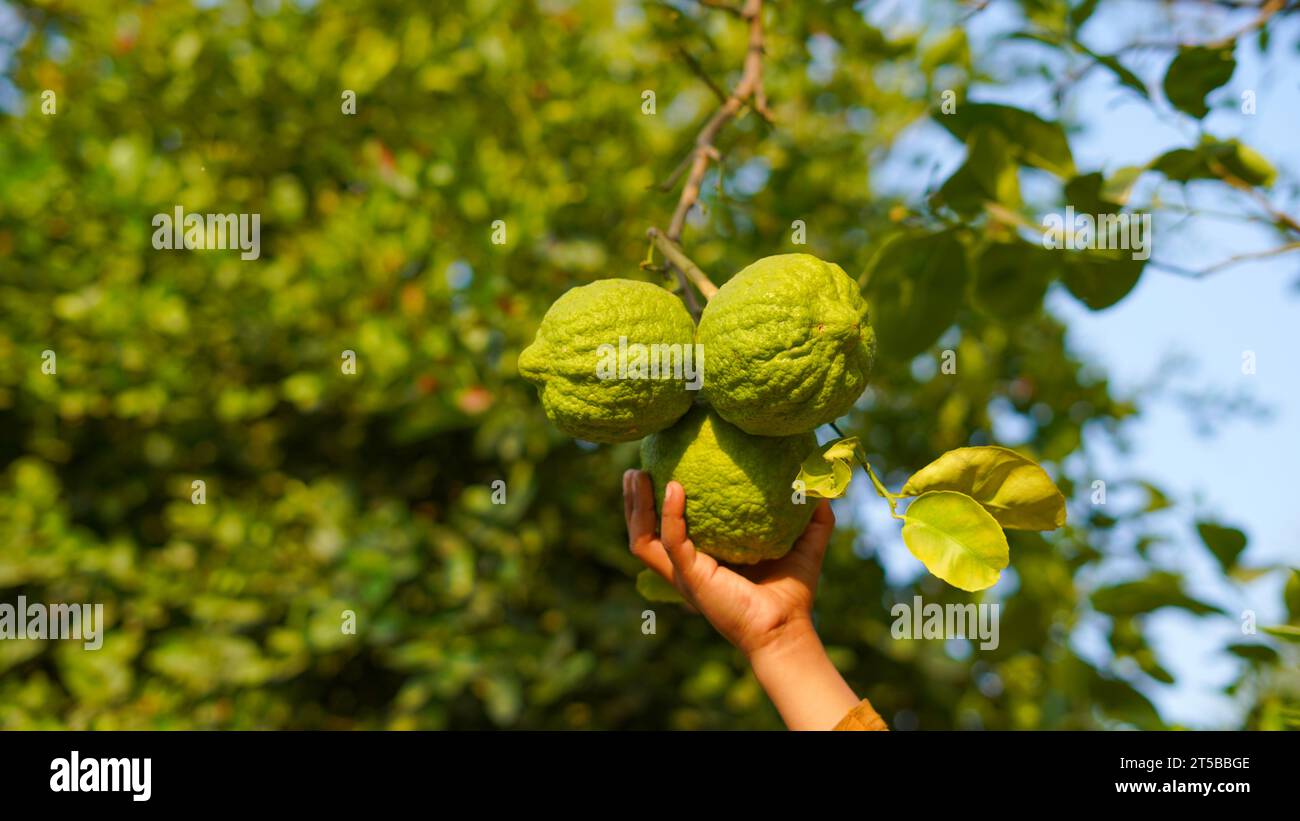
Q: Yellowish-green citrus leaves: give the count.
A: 3